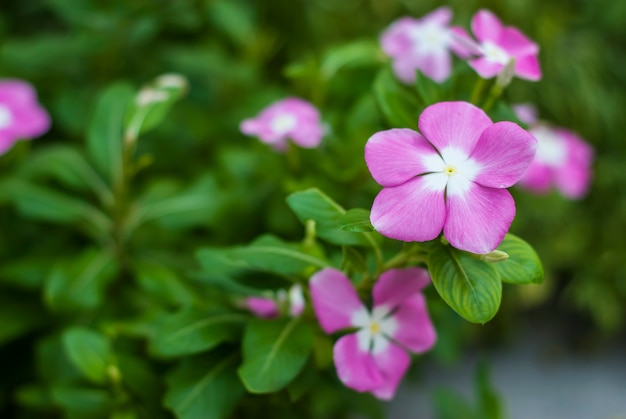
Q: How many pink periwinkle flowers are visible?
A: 7